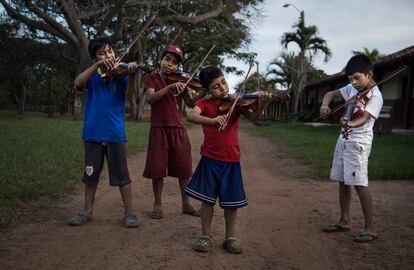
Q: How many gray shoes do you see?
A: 2